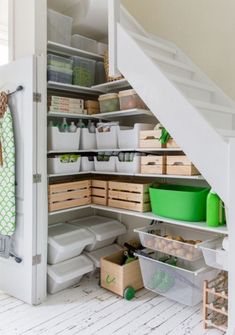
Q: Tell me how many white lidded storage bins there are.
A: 4